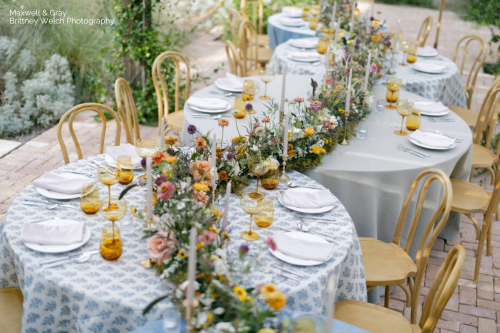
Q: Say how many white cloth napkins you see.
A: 15